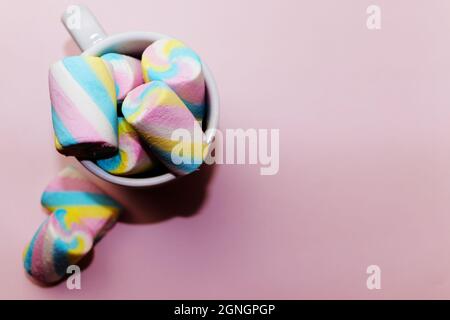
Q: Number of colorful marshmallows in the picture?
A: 7